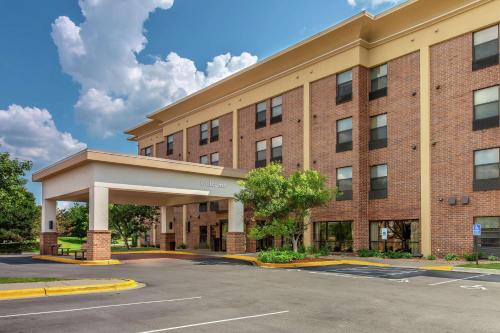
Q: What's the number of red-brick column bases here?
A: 4